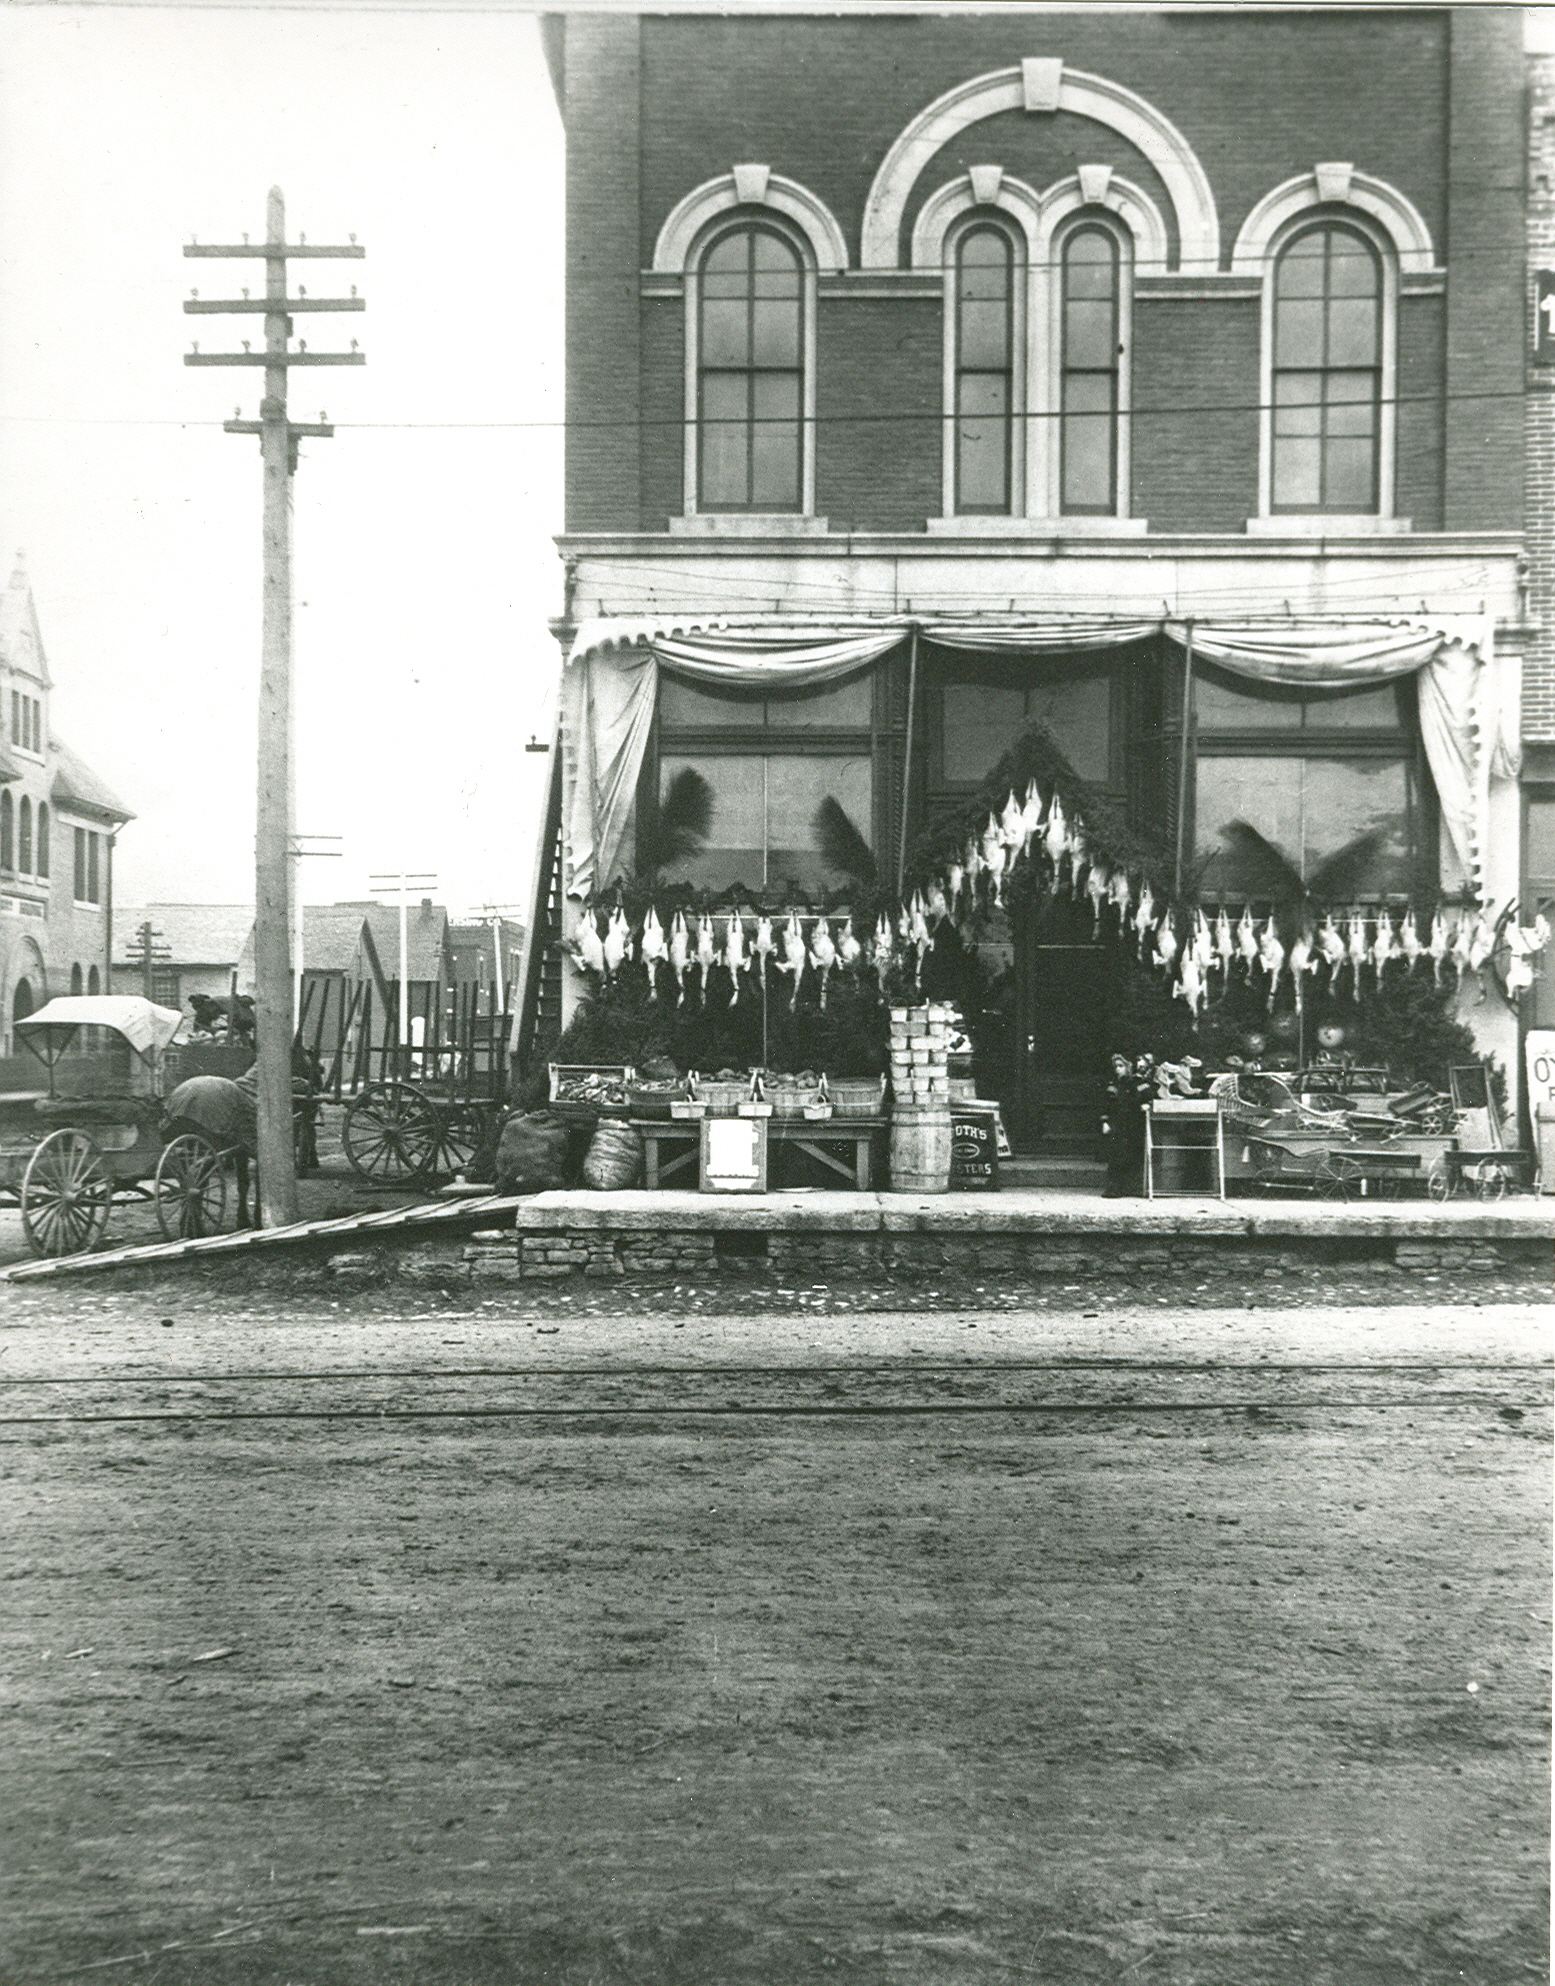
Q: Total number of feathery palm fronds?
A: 4